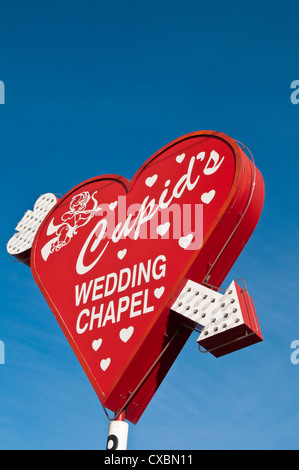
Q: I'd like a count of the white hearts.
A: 11